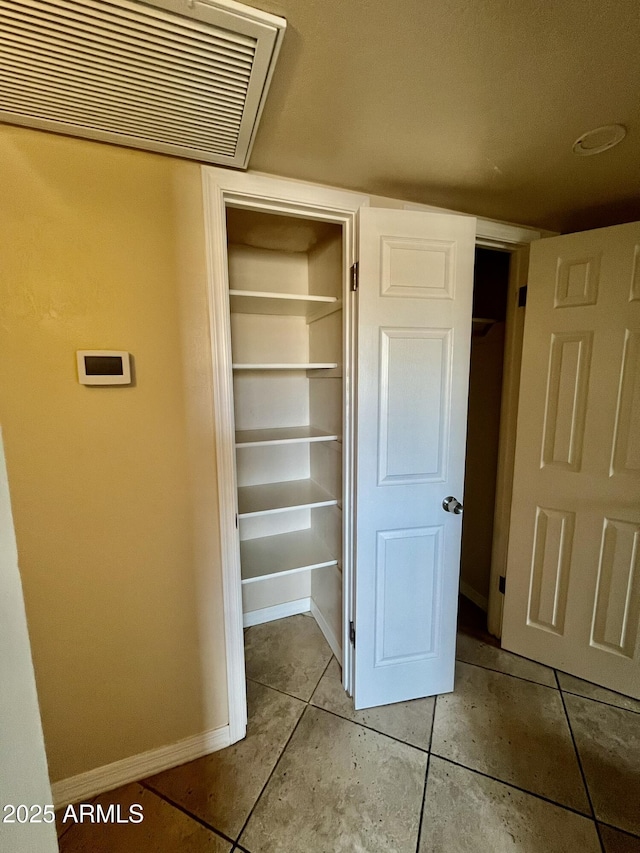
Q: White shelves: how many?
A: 5